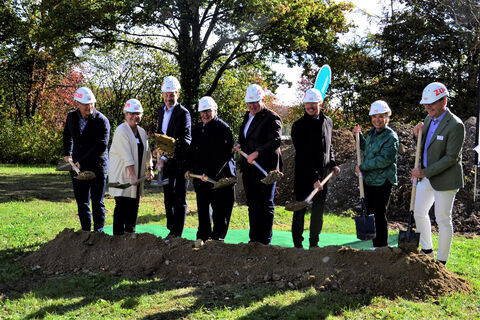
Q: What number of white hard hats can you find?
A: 8